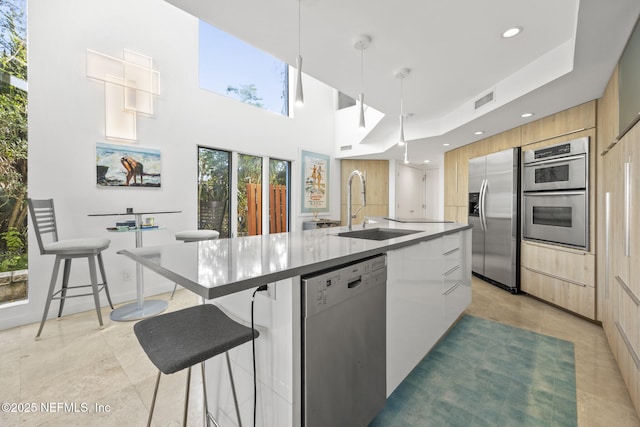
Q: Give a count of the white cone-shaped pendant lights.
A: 4